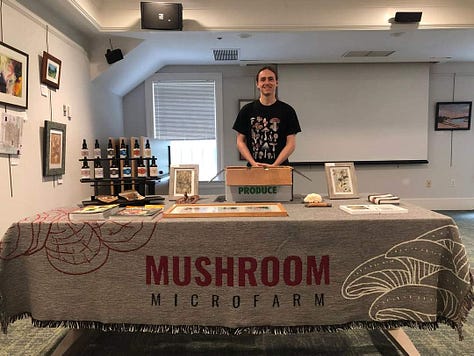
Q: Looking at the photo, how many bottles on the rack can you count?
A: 12